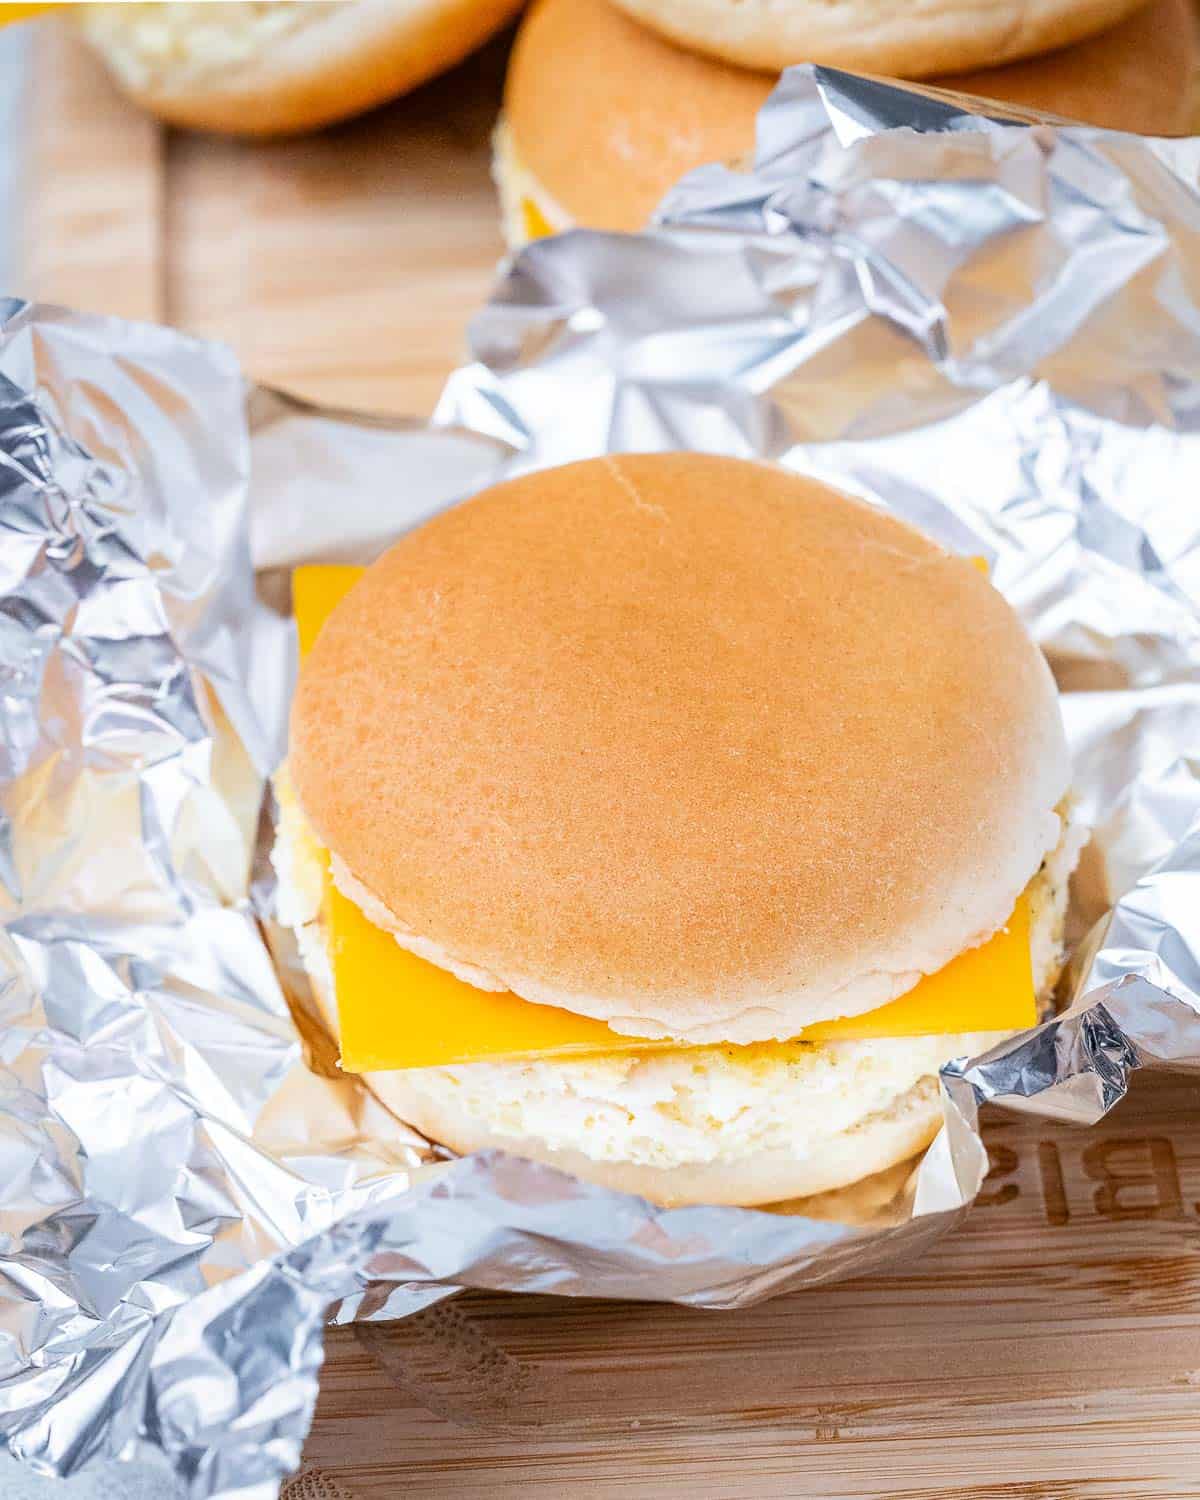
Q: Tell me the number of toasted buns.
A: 4